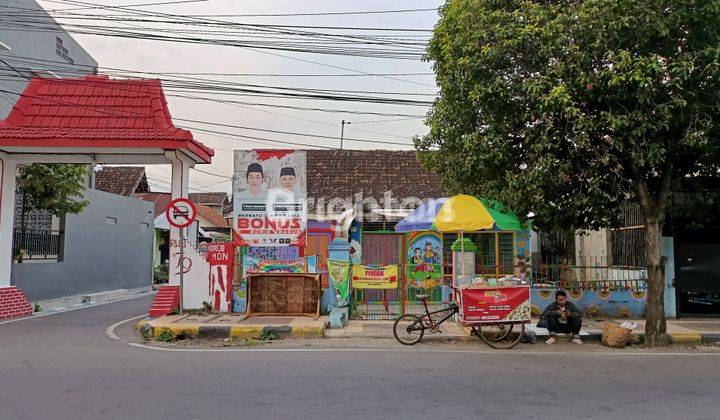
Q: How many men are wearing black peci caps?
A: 2